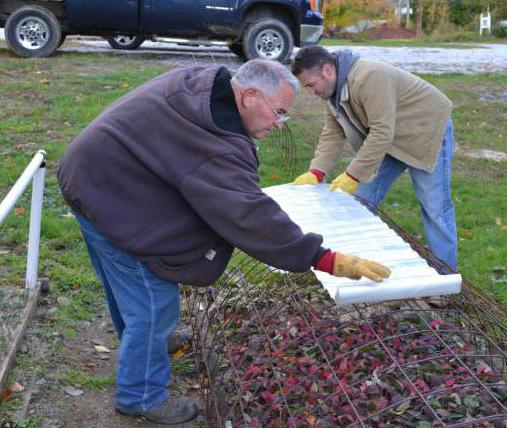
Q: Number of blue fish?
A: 0